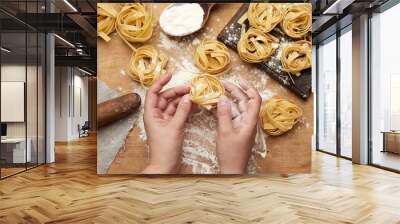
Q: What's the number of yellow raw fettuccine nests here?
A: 10